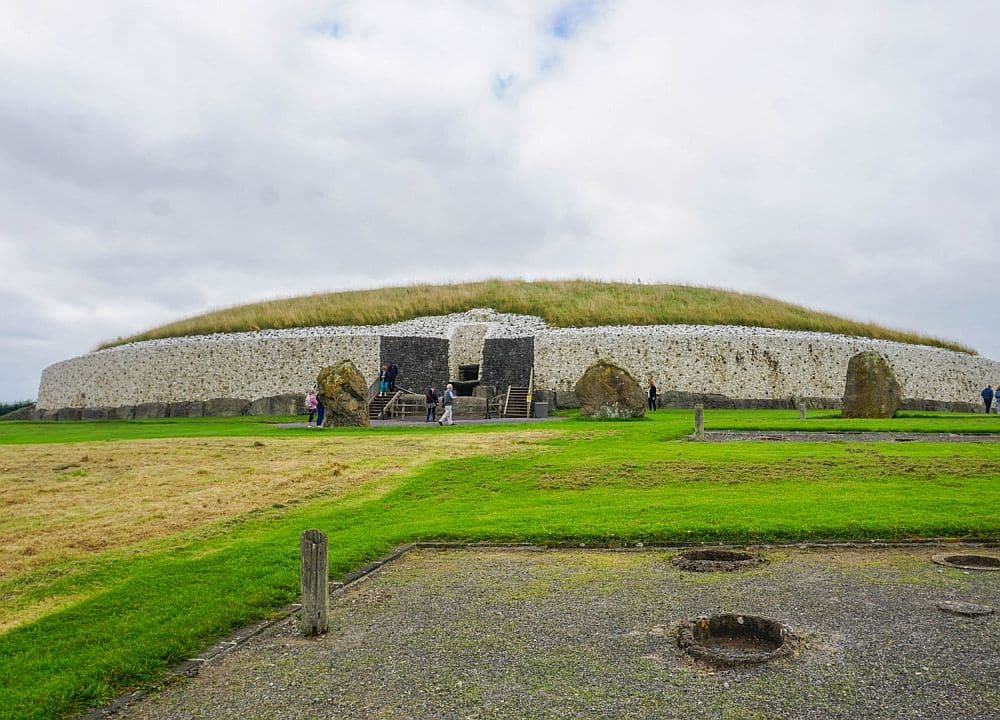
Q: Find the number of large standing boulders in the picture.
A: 3